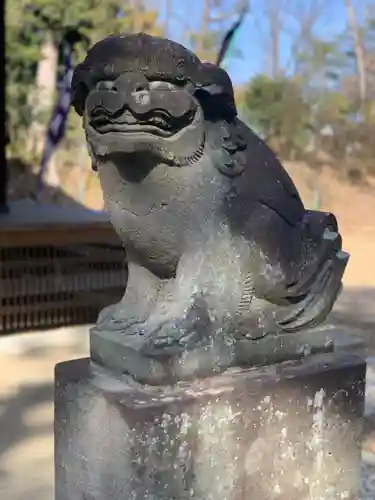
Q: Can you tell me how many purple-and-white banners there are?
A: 1